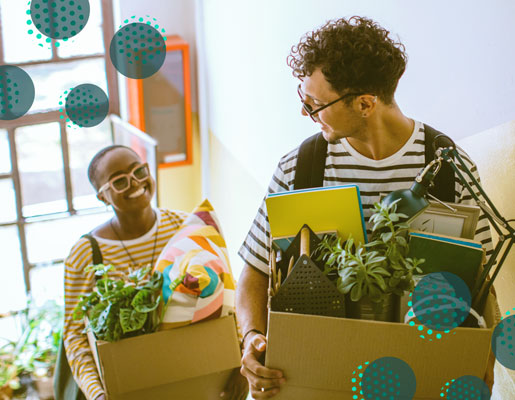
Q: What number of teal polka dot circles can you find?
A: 8